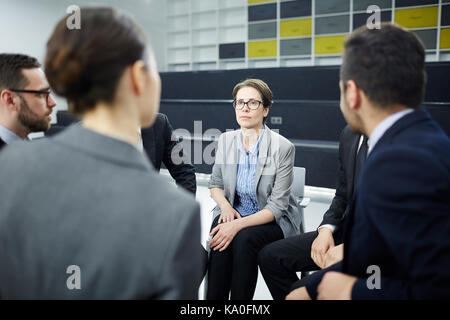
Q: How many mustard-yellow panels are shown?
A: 6